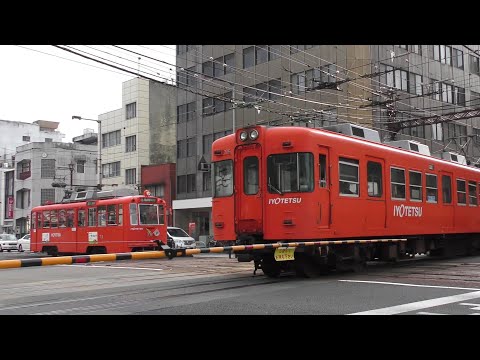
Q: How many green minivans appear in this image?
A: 0